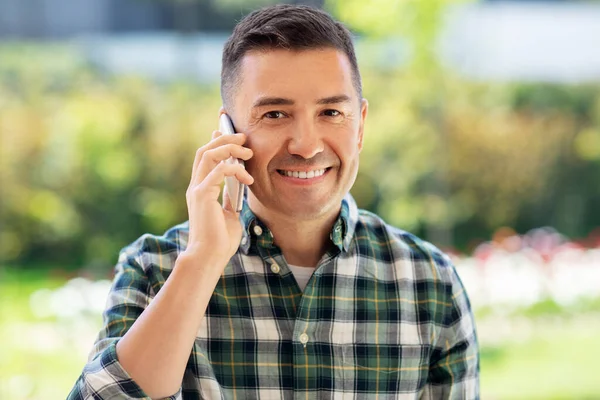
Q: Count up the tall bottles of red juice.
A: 0